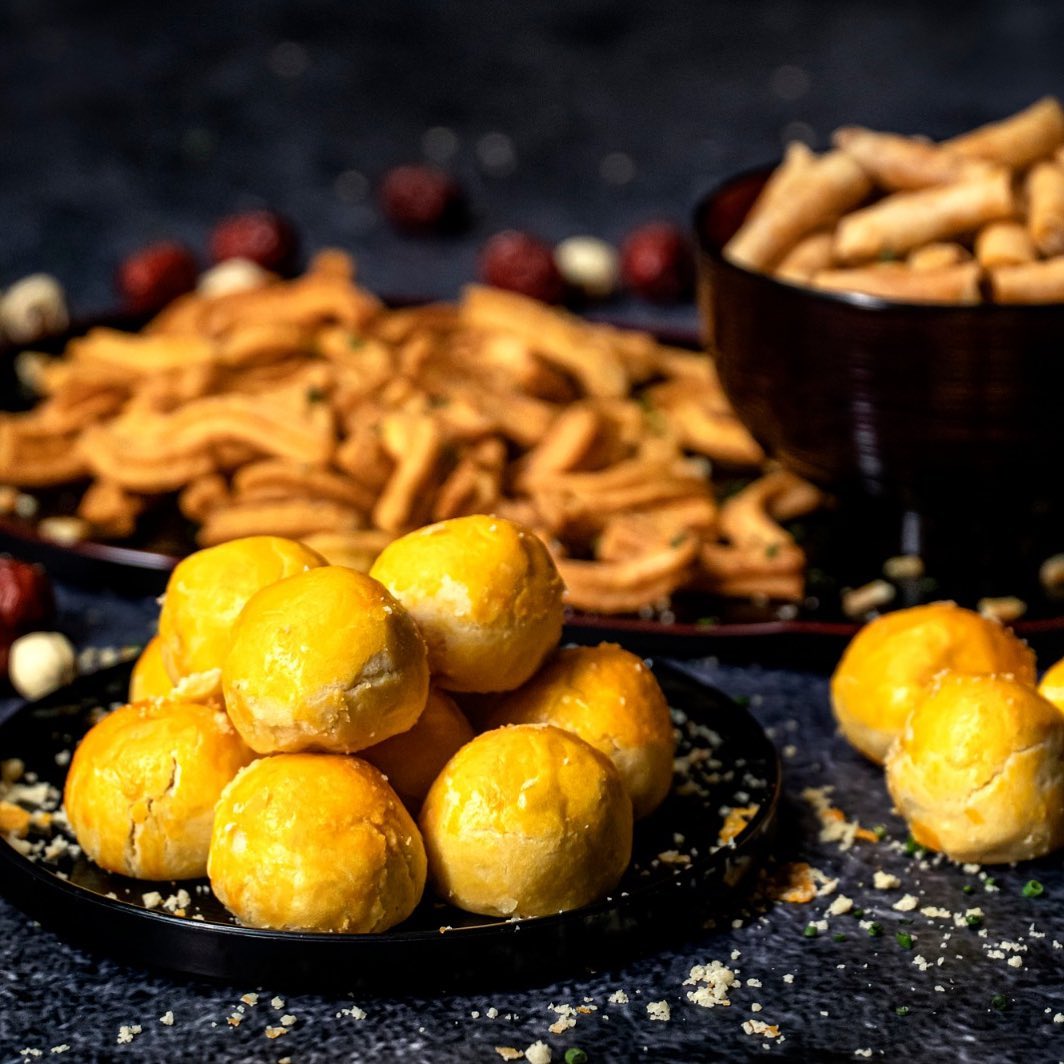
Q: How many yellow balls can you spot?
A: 12